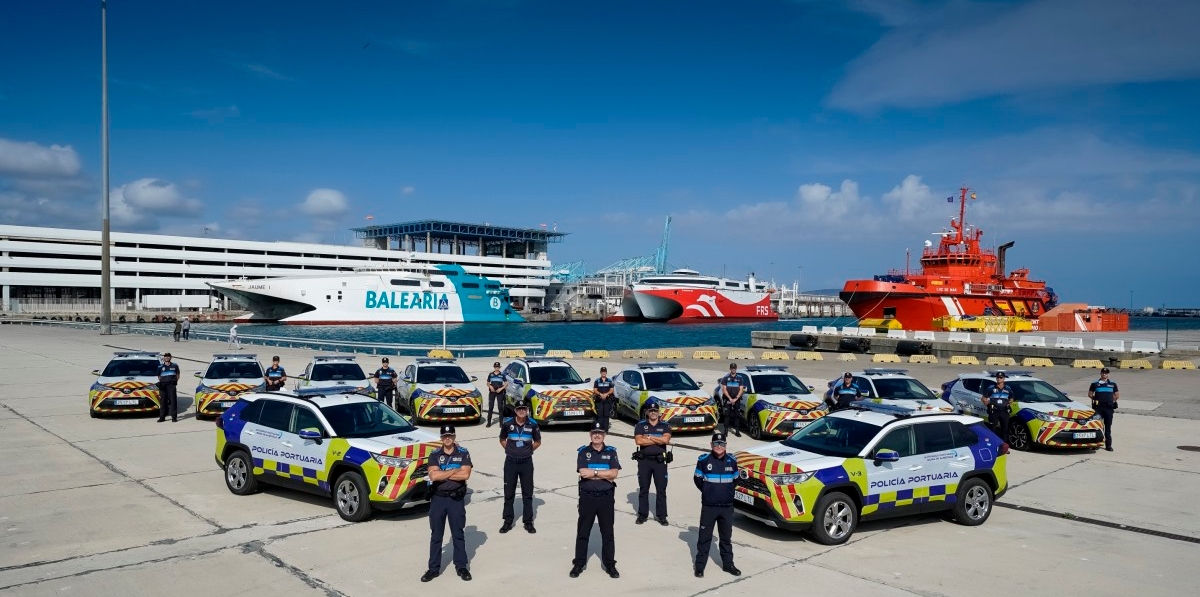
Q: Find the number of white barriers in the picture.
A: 12